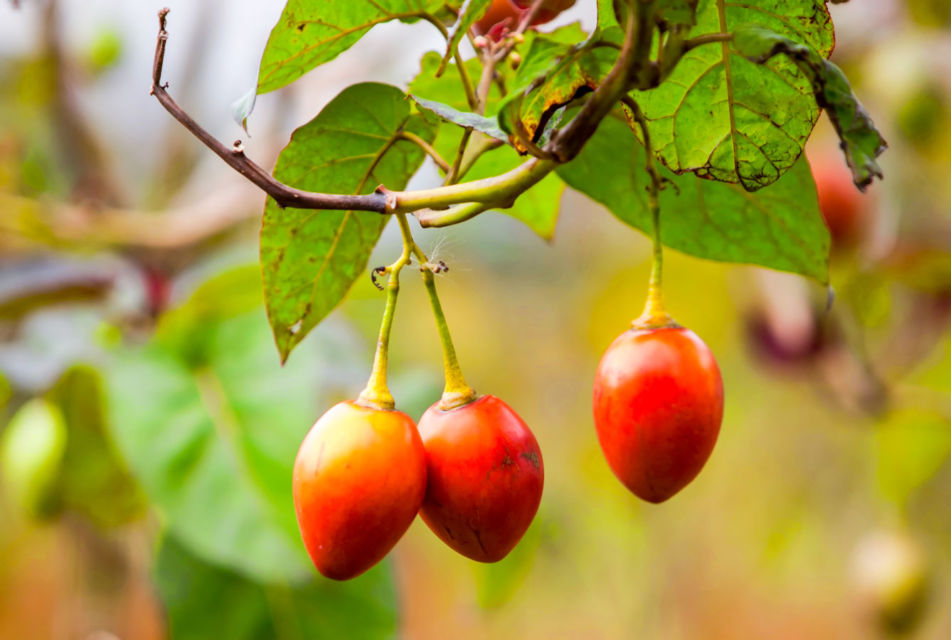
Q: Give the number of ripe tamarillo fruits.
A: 3